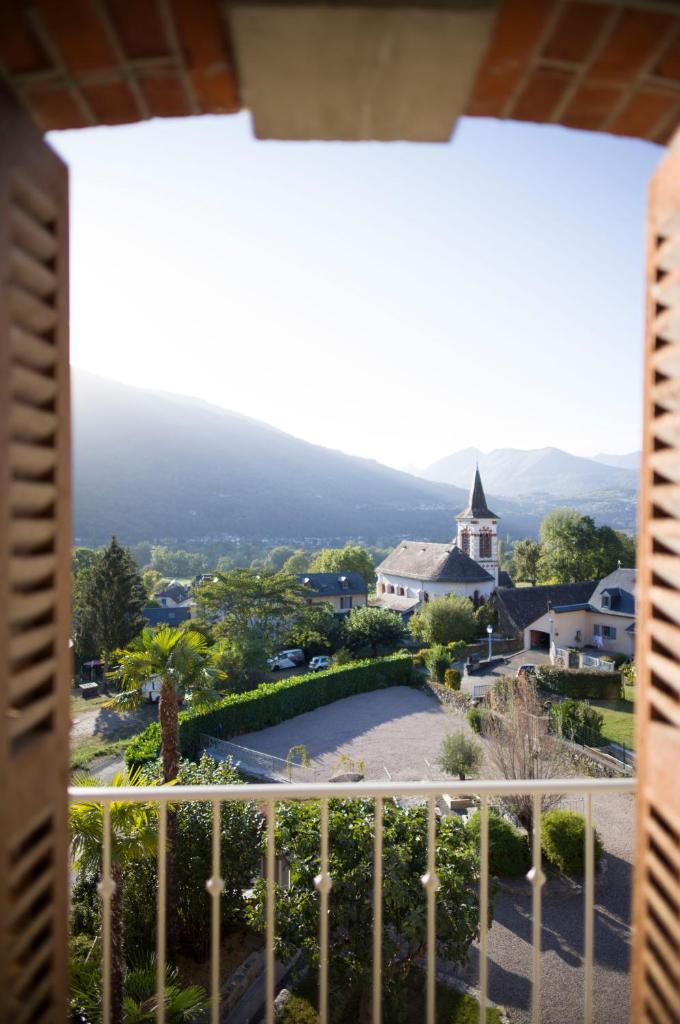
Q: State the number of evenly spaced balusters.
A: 10